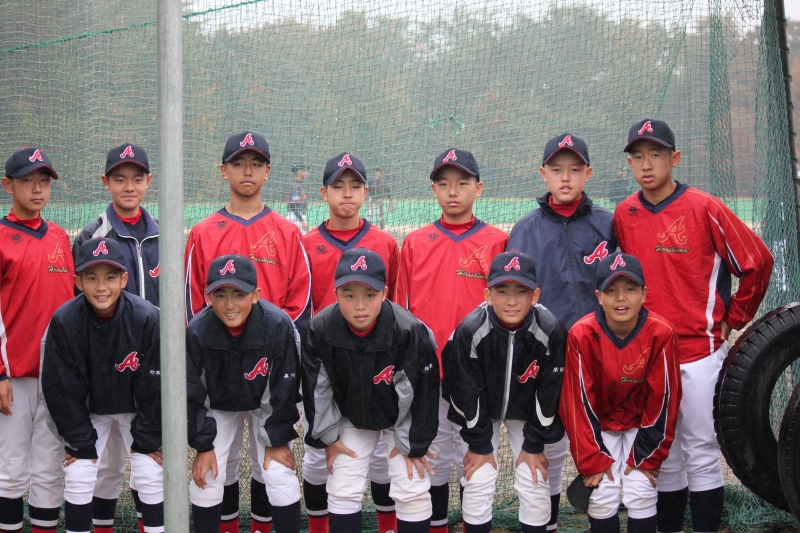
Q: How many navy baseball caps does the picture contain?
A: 12